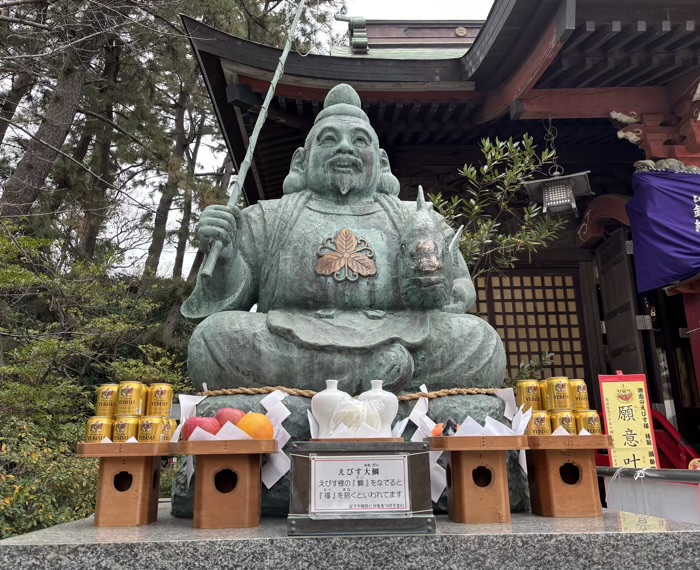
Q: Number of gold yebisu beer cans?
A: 15